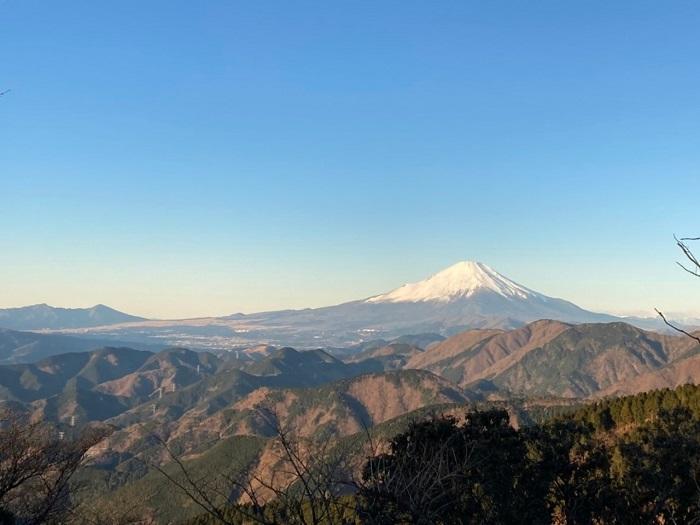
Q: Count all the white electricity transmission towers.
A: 7